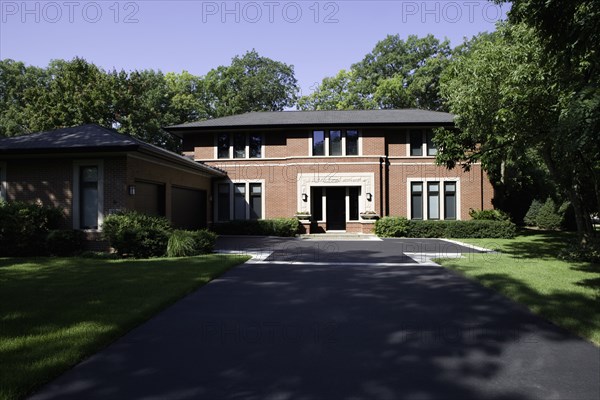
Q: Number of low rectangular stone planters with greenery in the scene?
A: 2